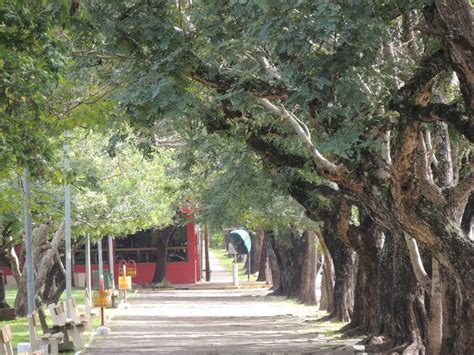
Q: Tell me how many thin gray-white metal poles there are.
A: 5